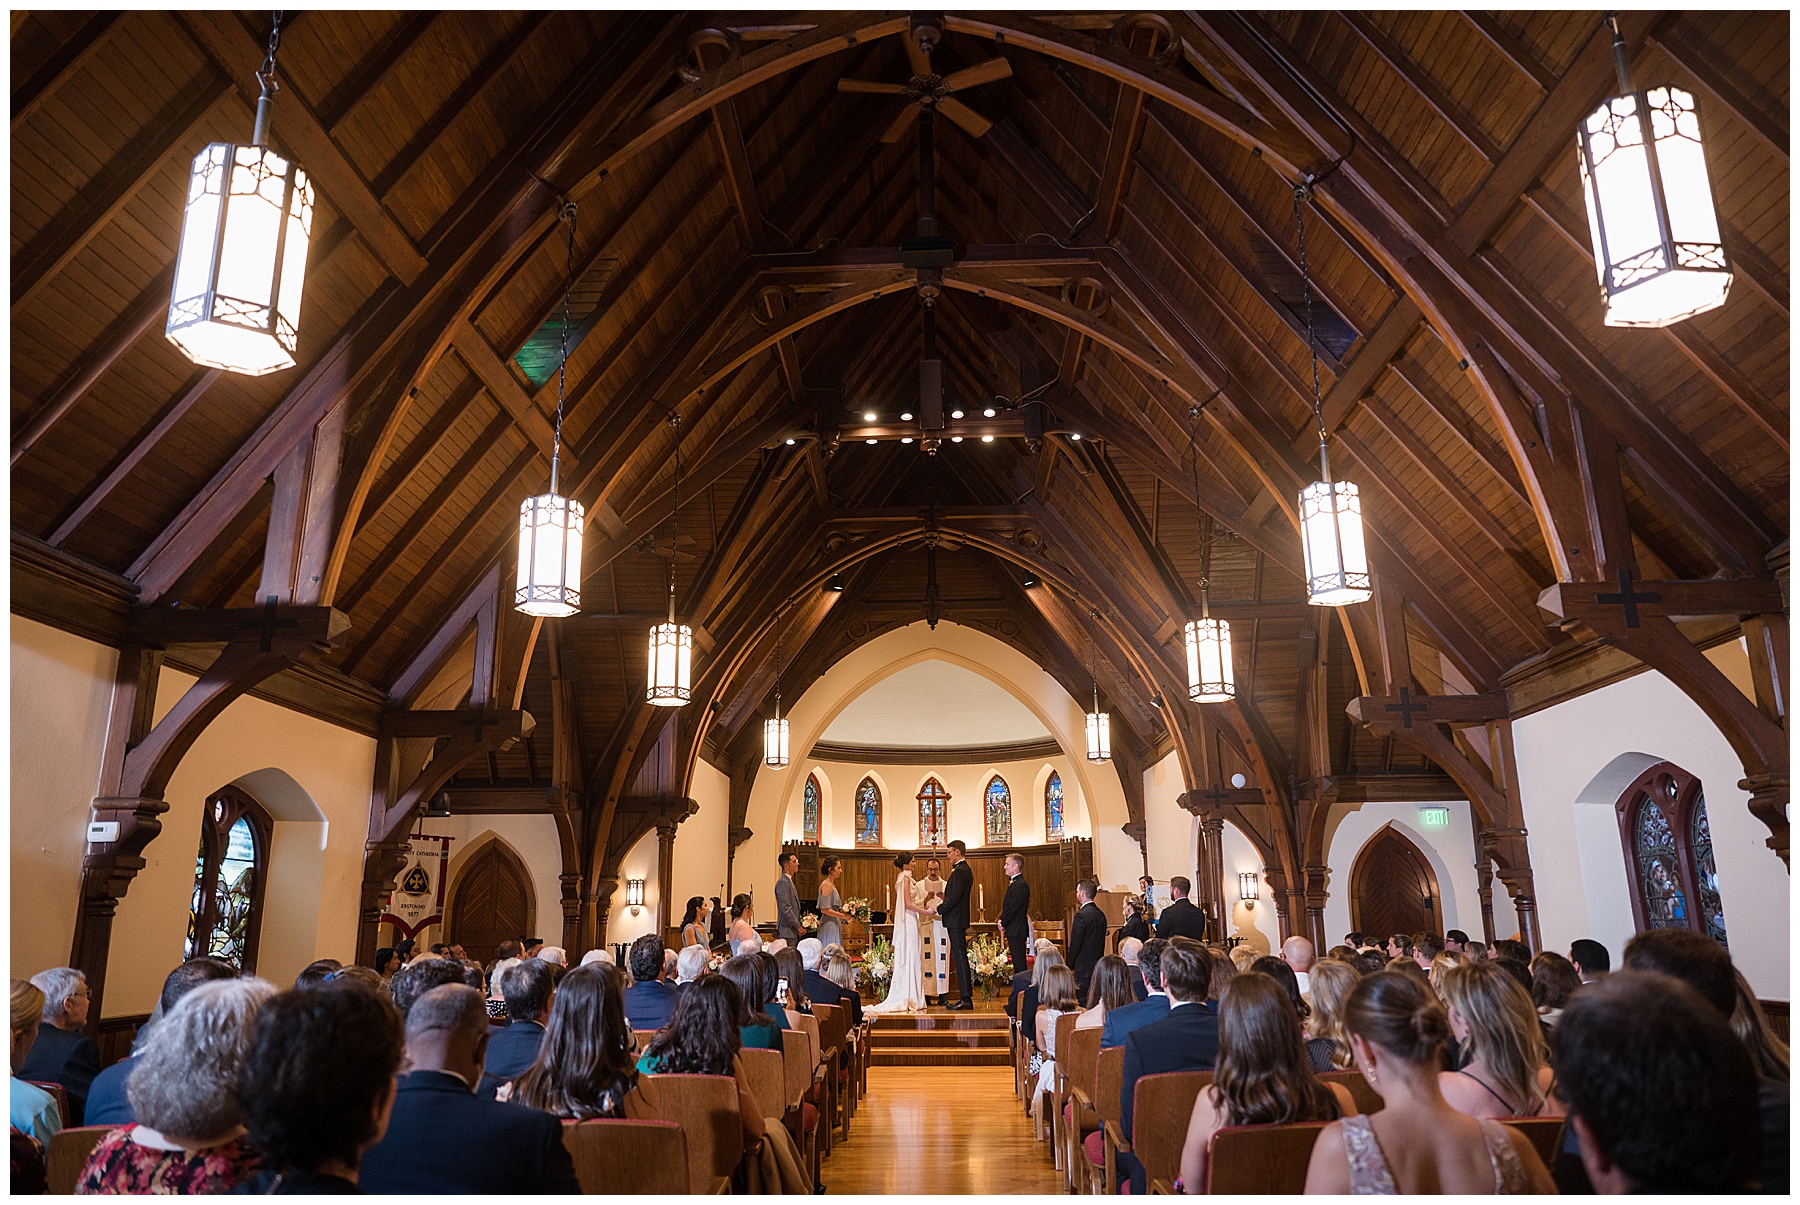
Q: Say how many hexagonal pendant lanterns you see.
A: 8